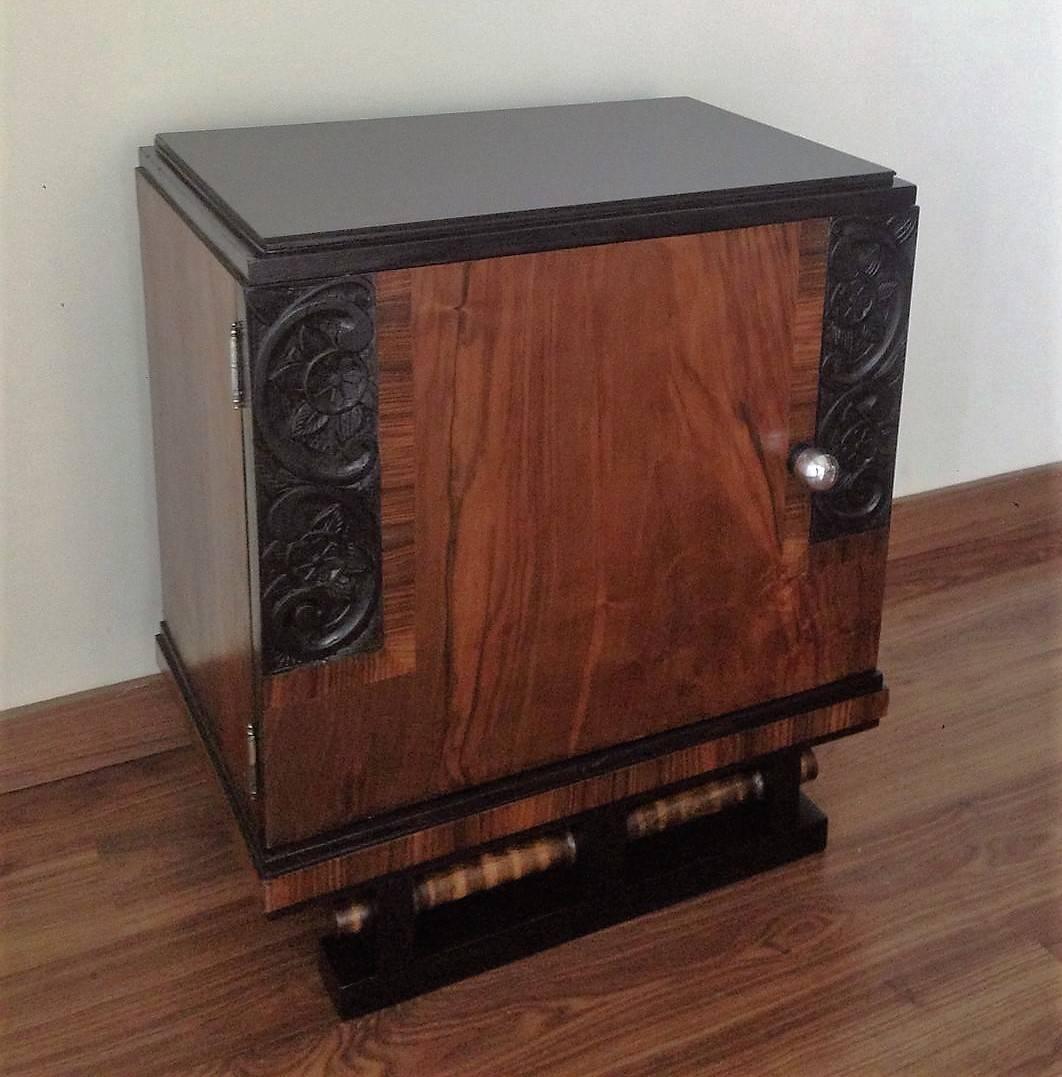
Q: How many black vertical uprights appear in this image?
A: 3